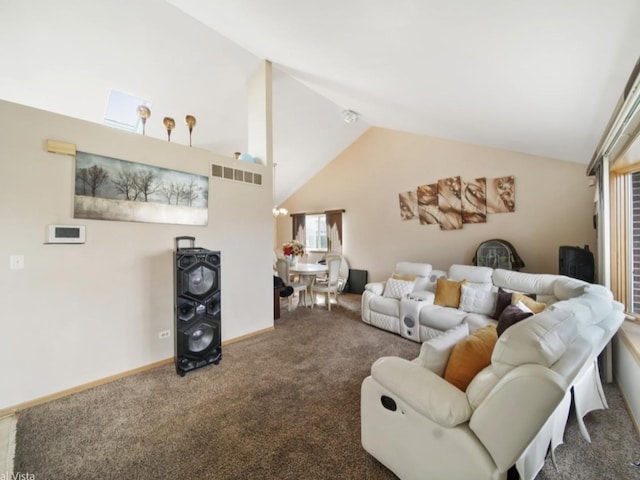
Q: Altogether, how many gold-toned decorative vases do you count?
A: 3